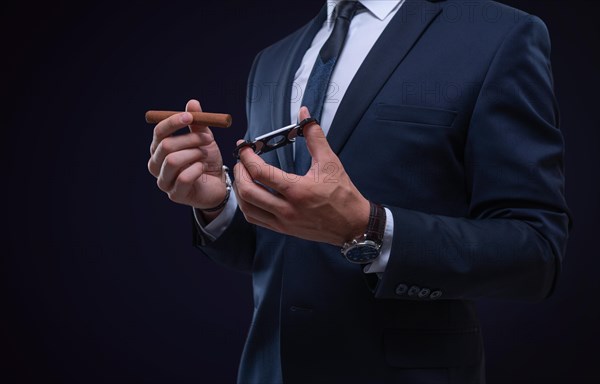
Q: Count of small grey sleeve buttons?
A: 4